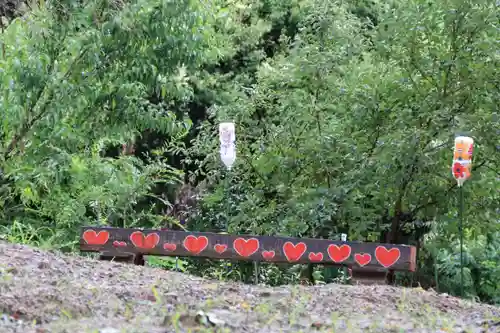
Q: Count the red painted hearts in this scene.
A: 13